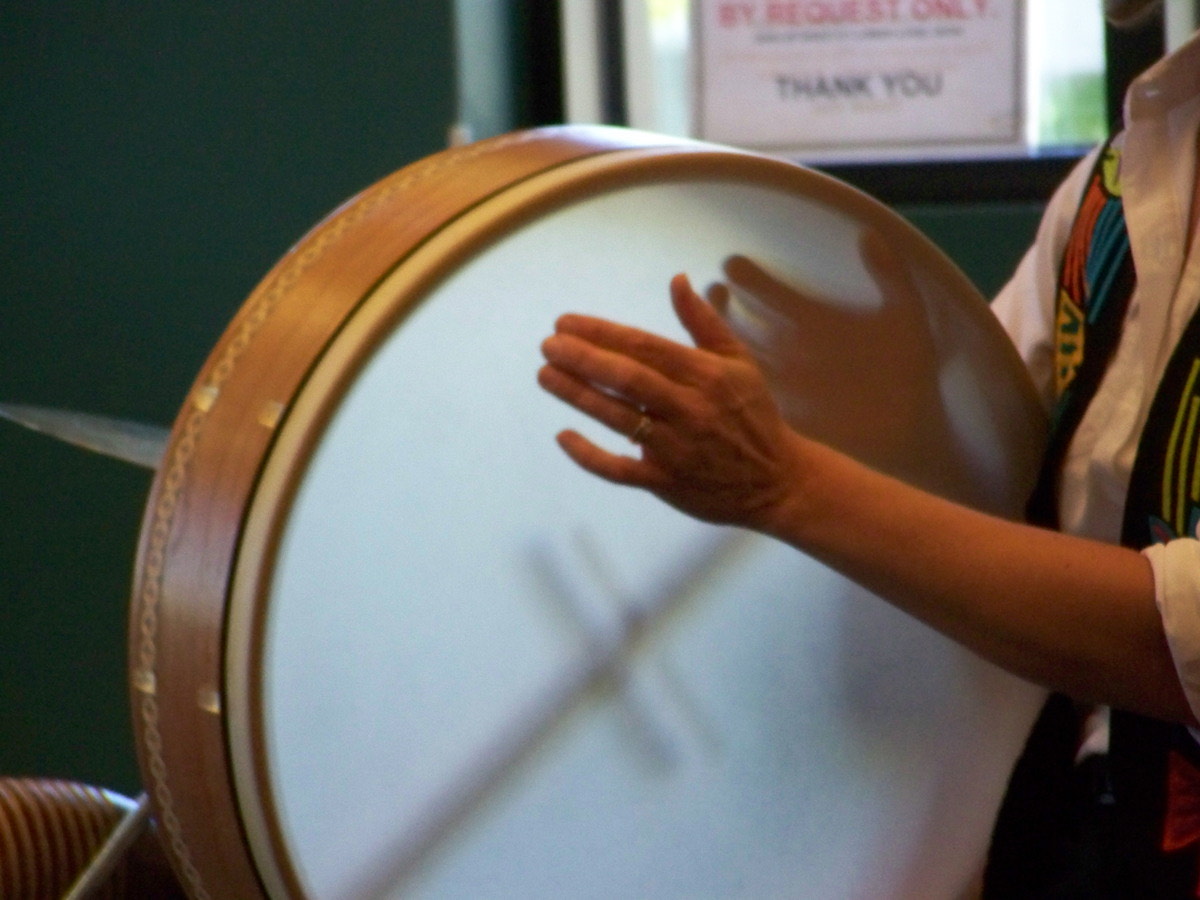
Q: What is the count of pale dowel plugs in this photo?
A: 4